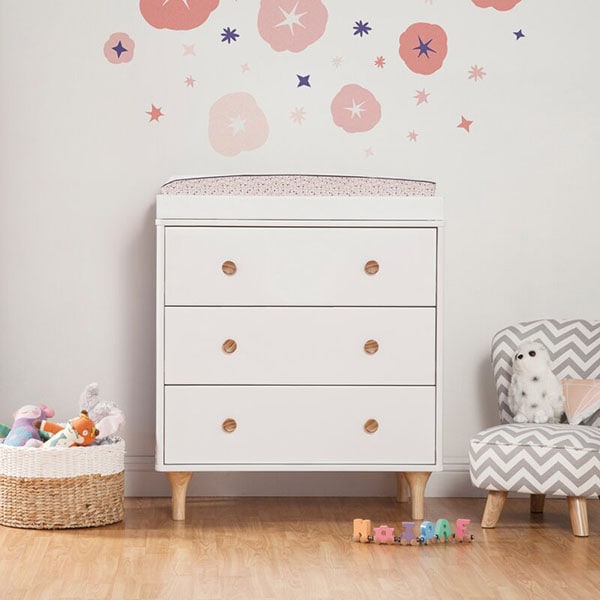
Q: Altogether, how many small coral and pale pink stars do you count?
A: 12